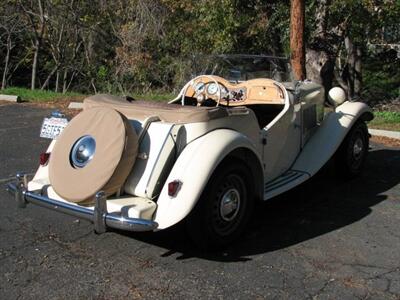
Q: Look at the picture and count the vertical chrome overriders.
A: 2